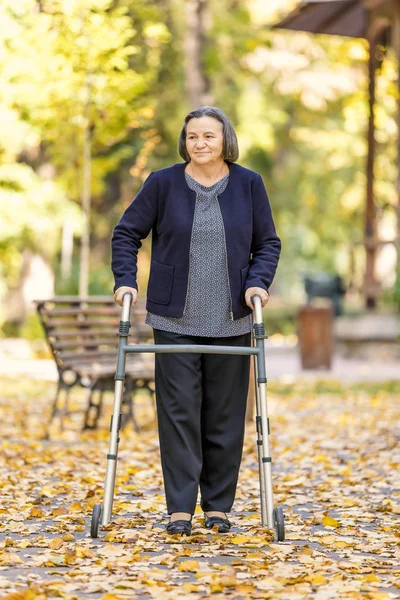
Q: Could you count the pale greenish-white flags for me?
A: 0